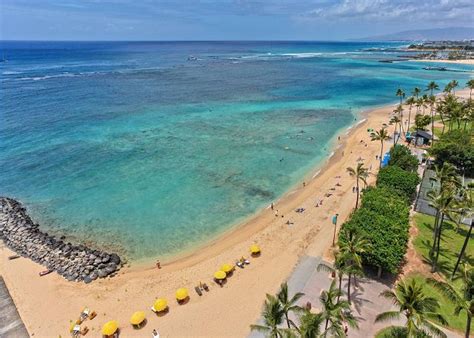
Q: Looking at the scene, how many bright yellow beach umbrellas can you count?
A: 7